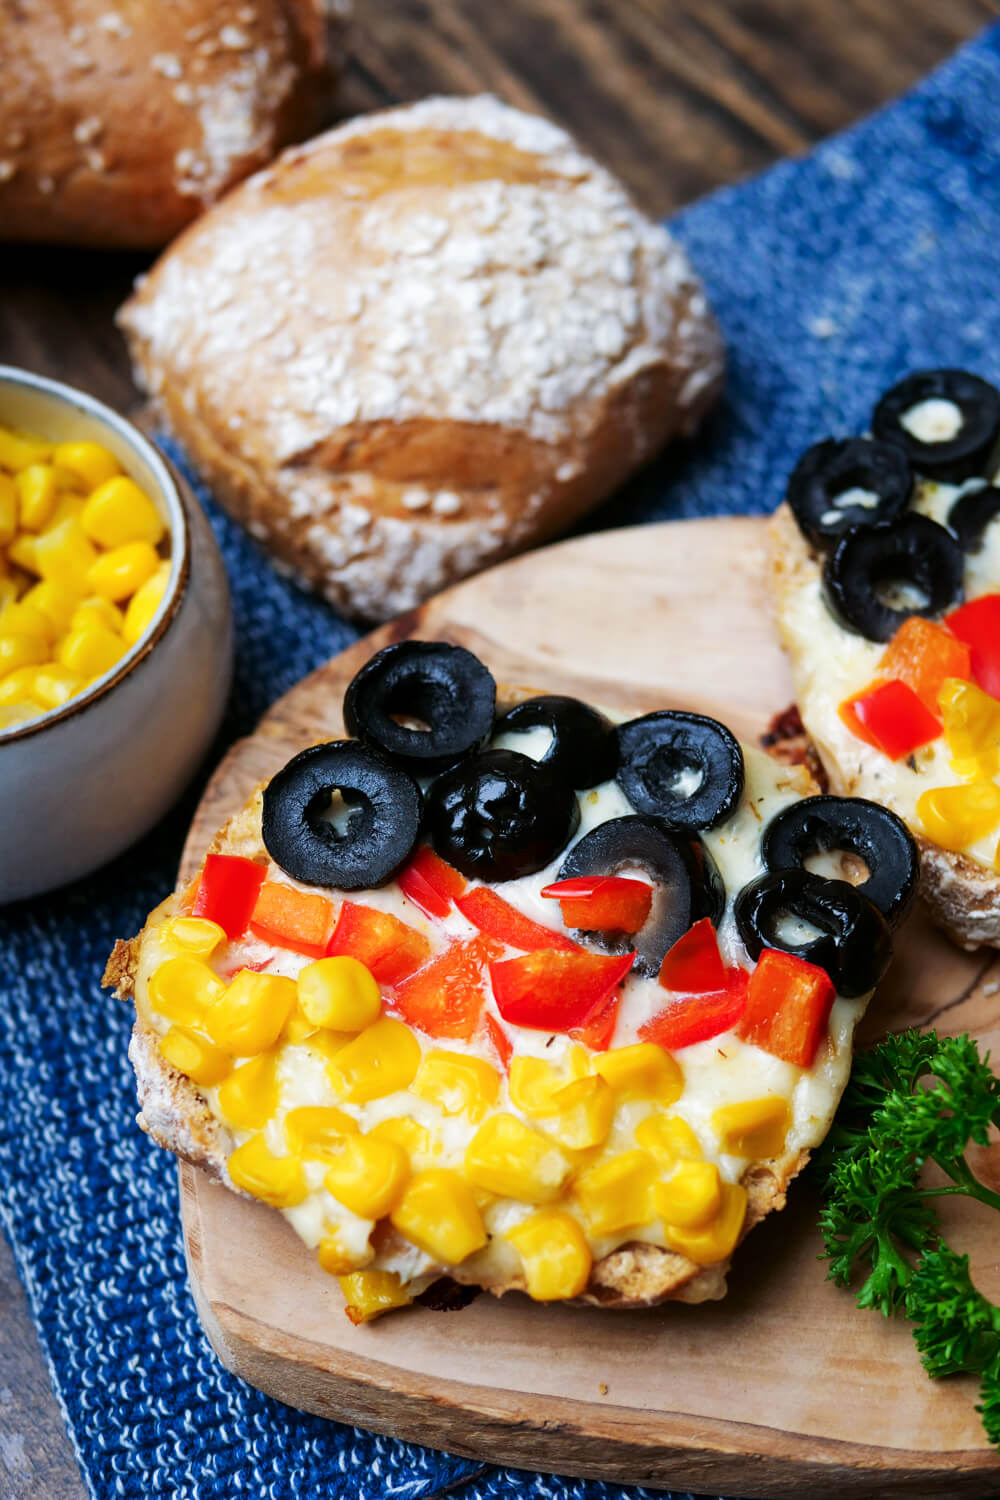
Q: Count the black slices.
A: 12